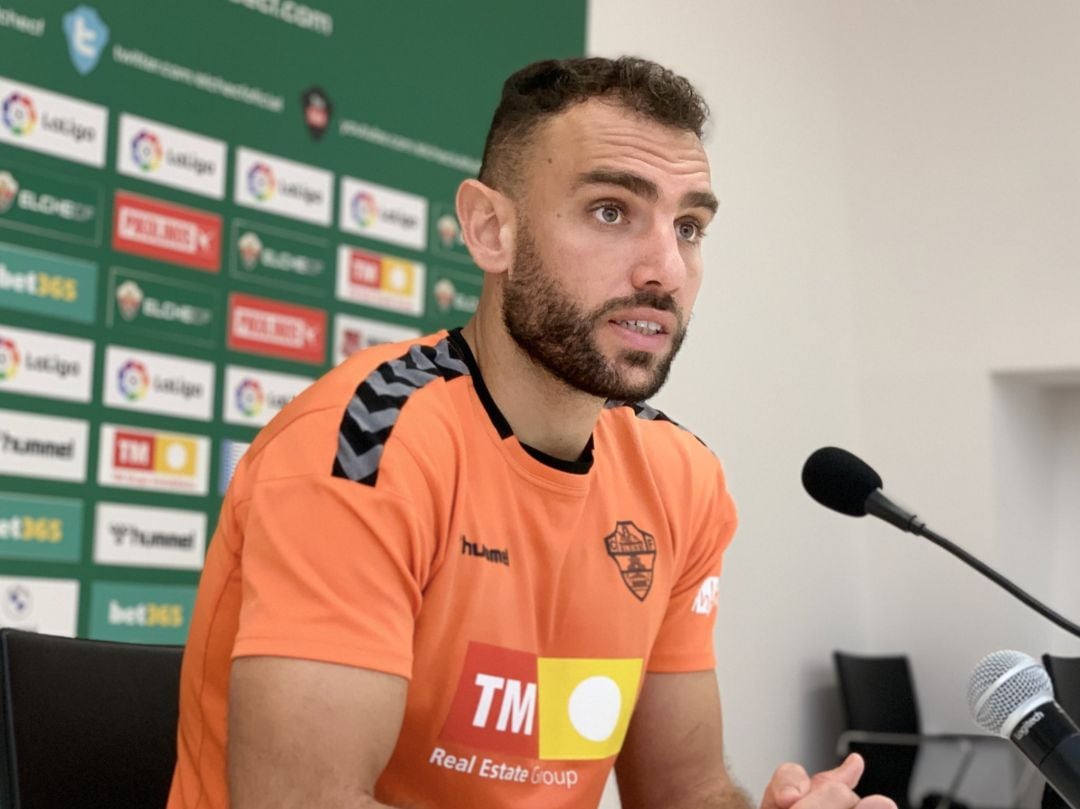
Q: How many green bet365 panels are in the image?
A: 3